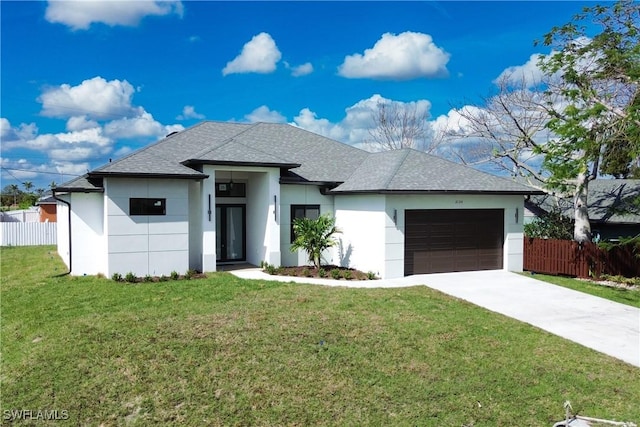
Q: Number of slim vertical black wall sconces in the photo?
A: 4